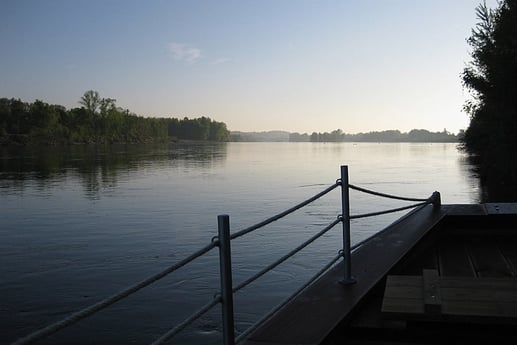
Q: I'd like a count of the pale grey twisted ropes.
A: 3